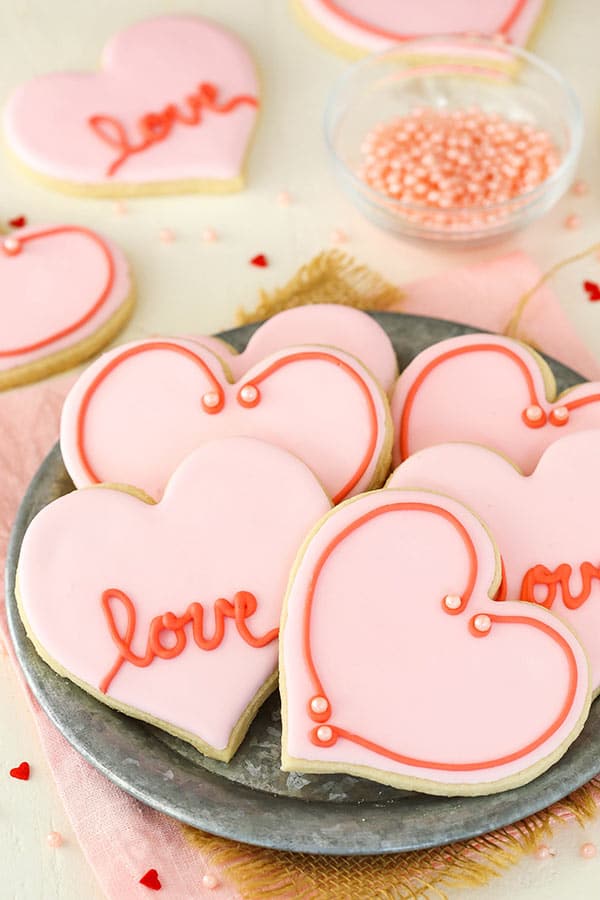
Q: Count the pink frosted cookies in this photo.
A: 9